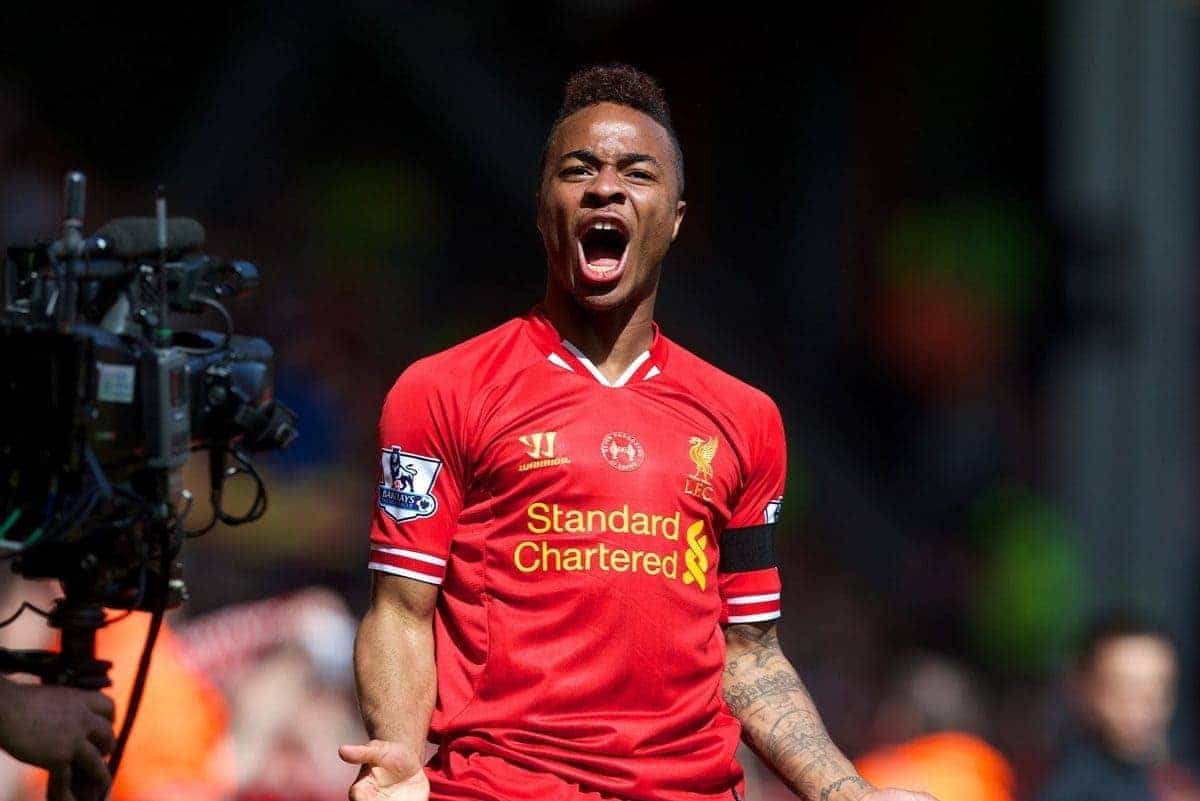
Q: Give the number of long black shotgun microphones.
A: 1